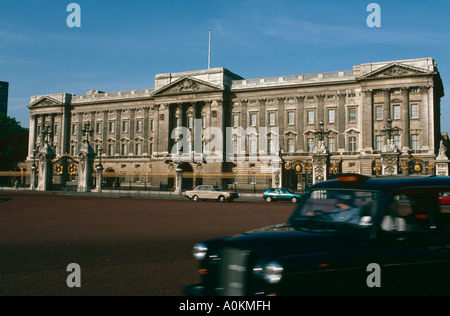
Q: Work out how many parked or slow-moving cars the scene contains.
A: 2